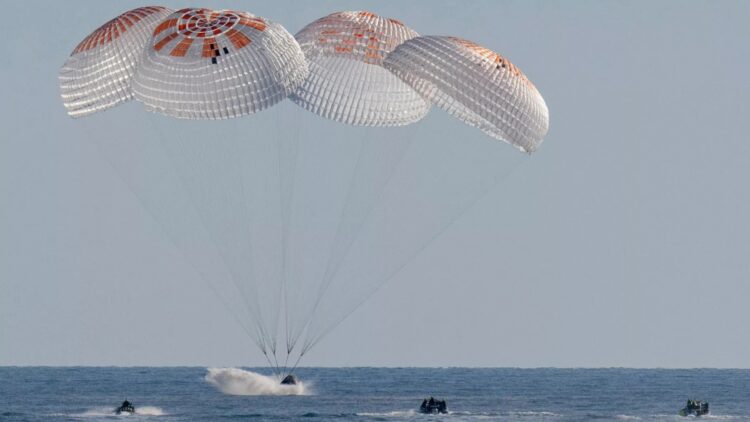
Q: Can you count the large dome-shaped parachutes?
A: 4